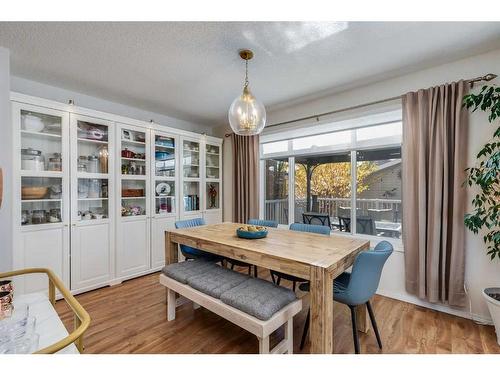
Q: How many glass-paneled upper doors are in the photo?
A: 6